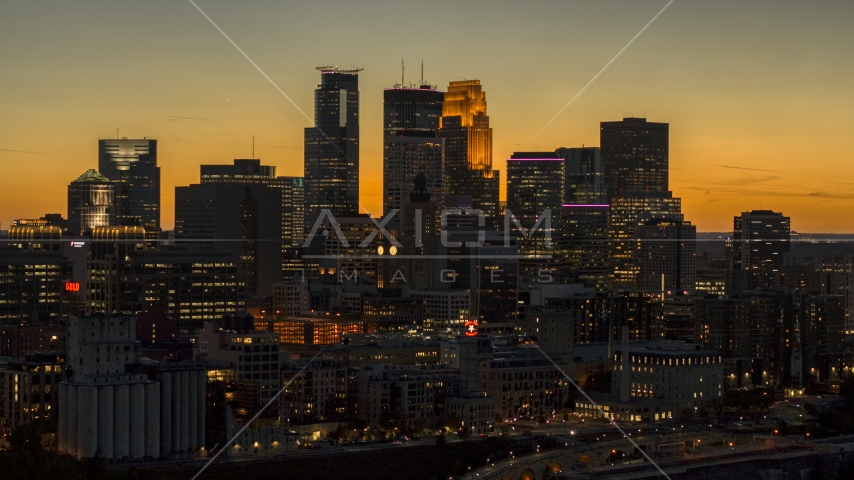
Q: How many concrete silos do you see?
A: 12